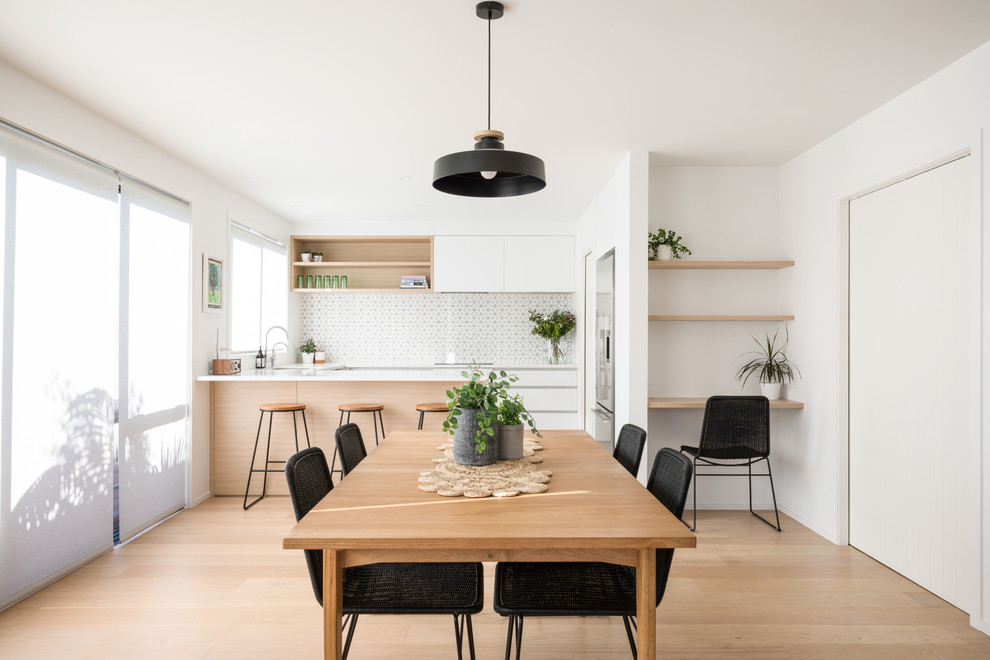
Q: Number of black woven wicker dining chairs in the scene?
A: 5